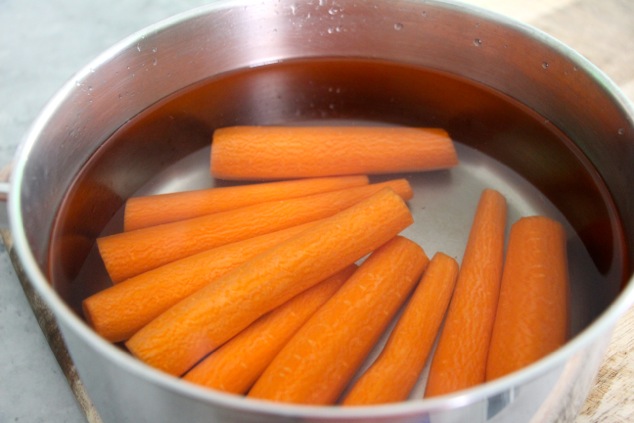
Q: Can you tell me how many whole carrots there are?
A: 10